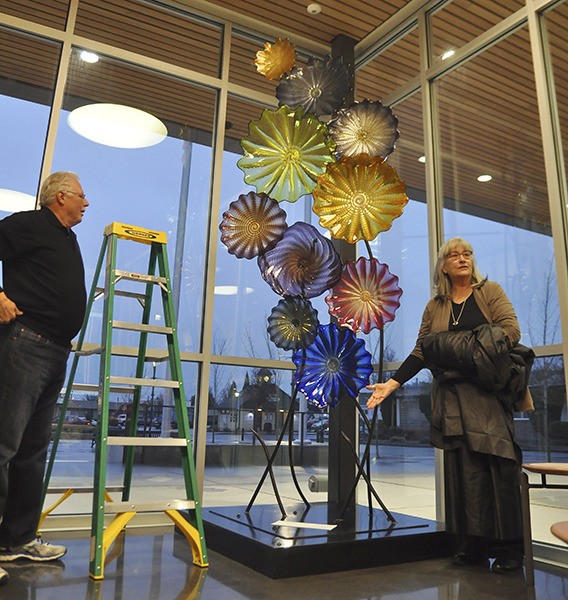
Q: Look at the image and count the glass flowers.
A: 10